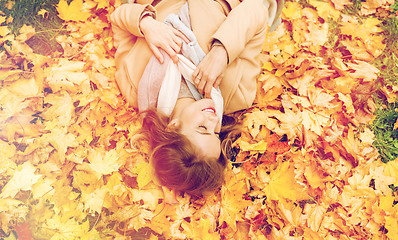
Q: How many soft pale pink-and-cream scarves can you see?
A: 1